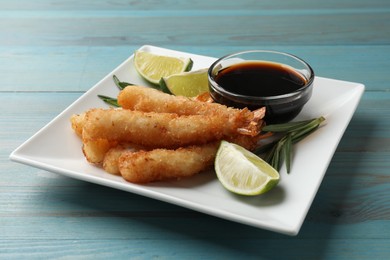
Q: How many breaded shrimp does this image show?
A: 6